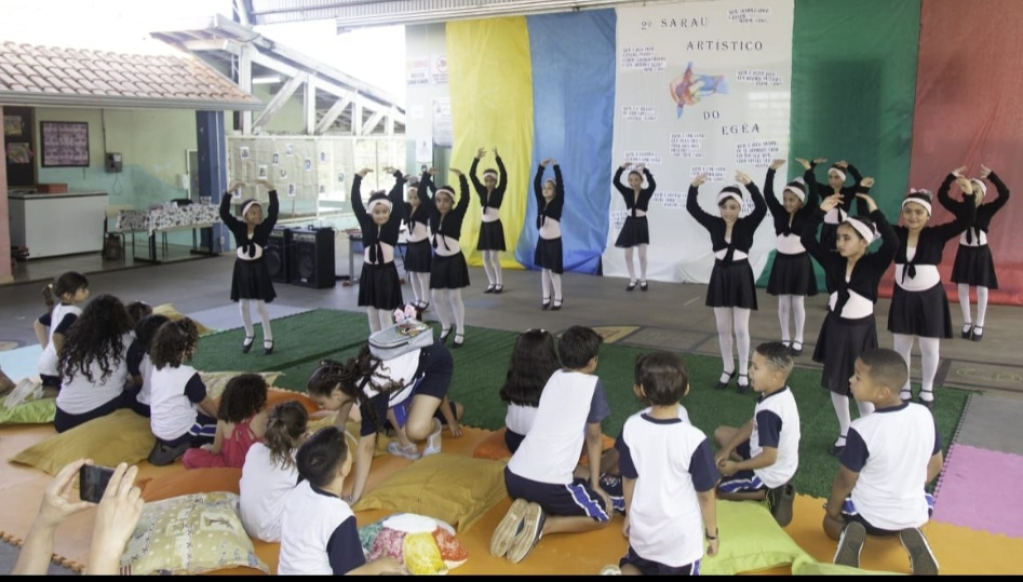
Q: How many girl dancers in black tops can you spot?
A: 13